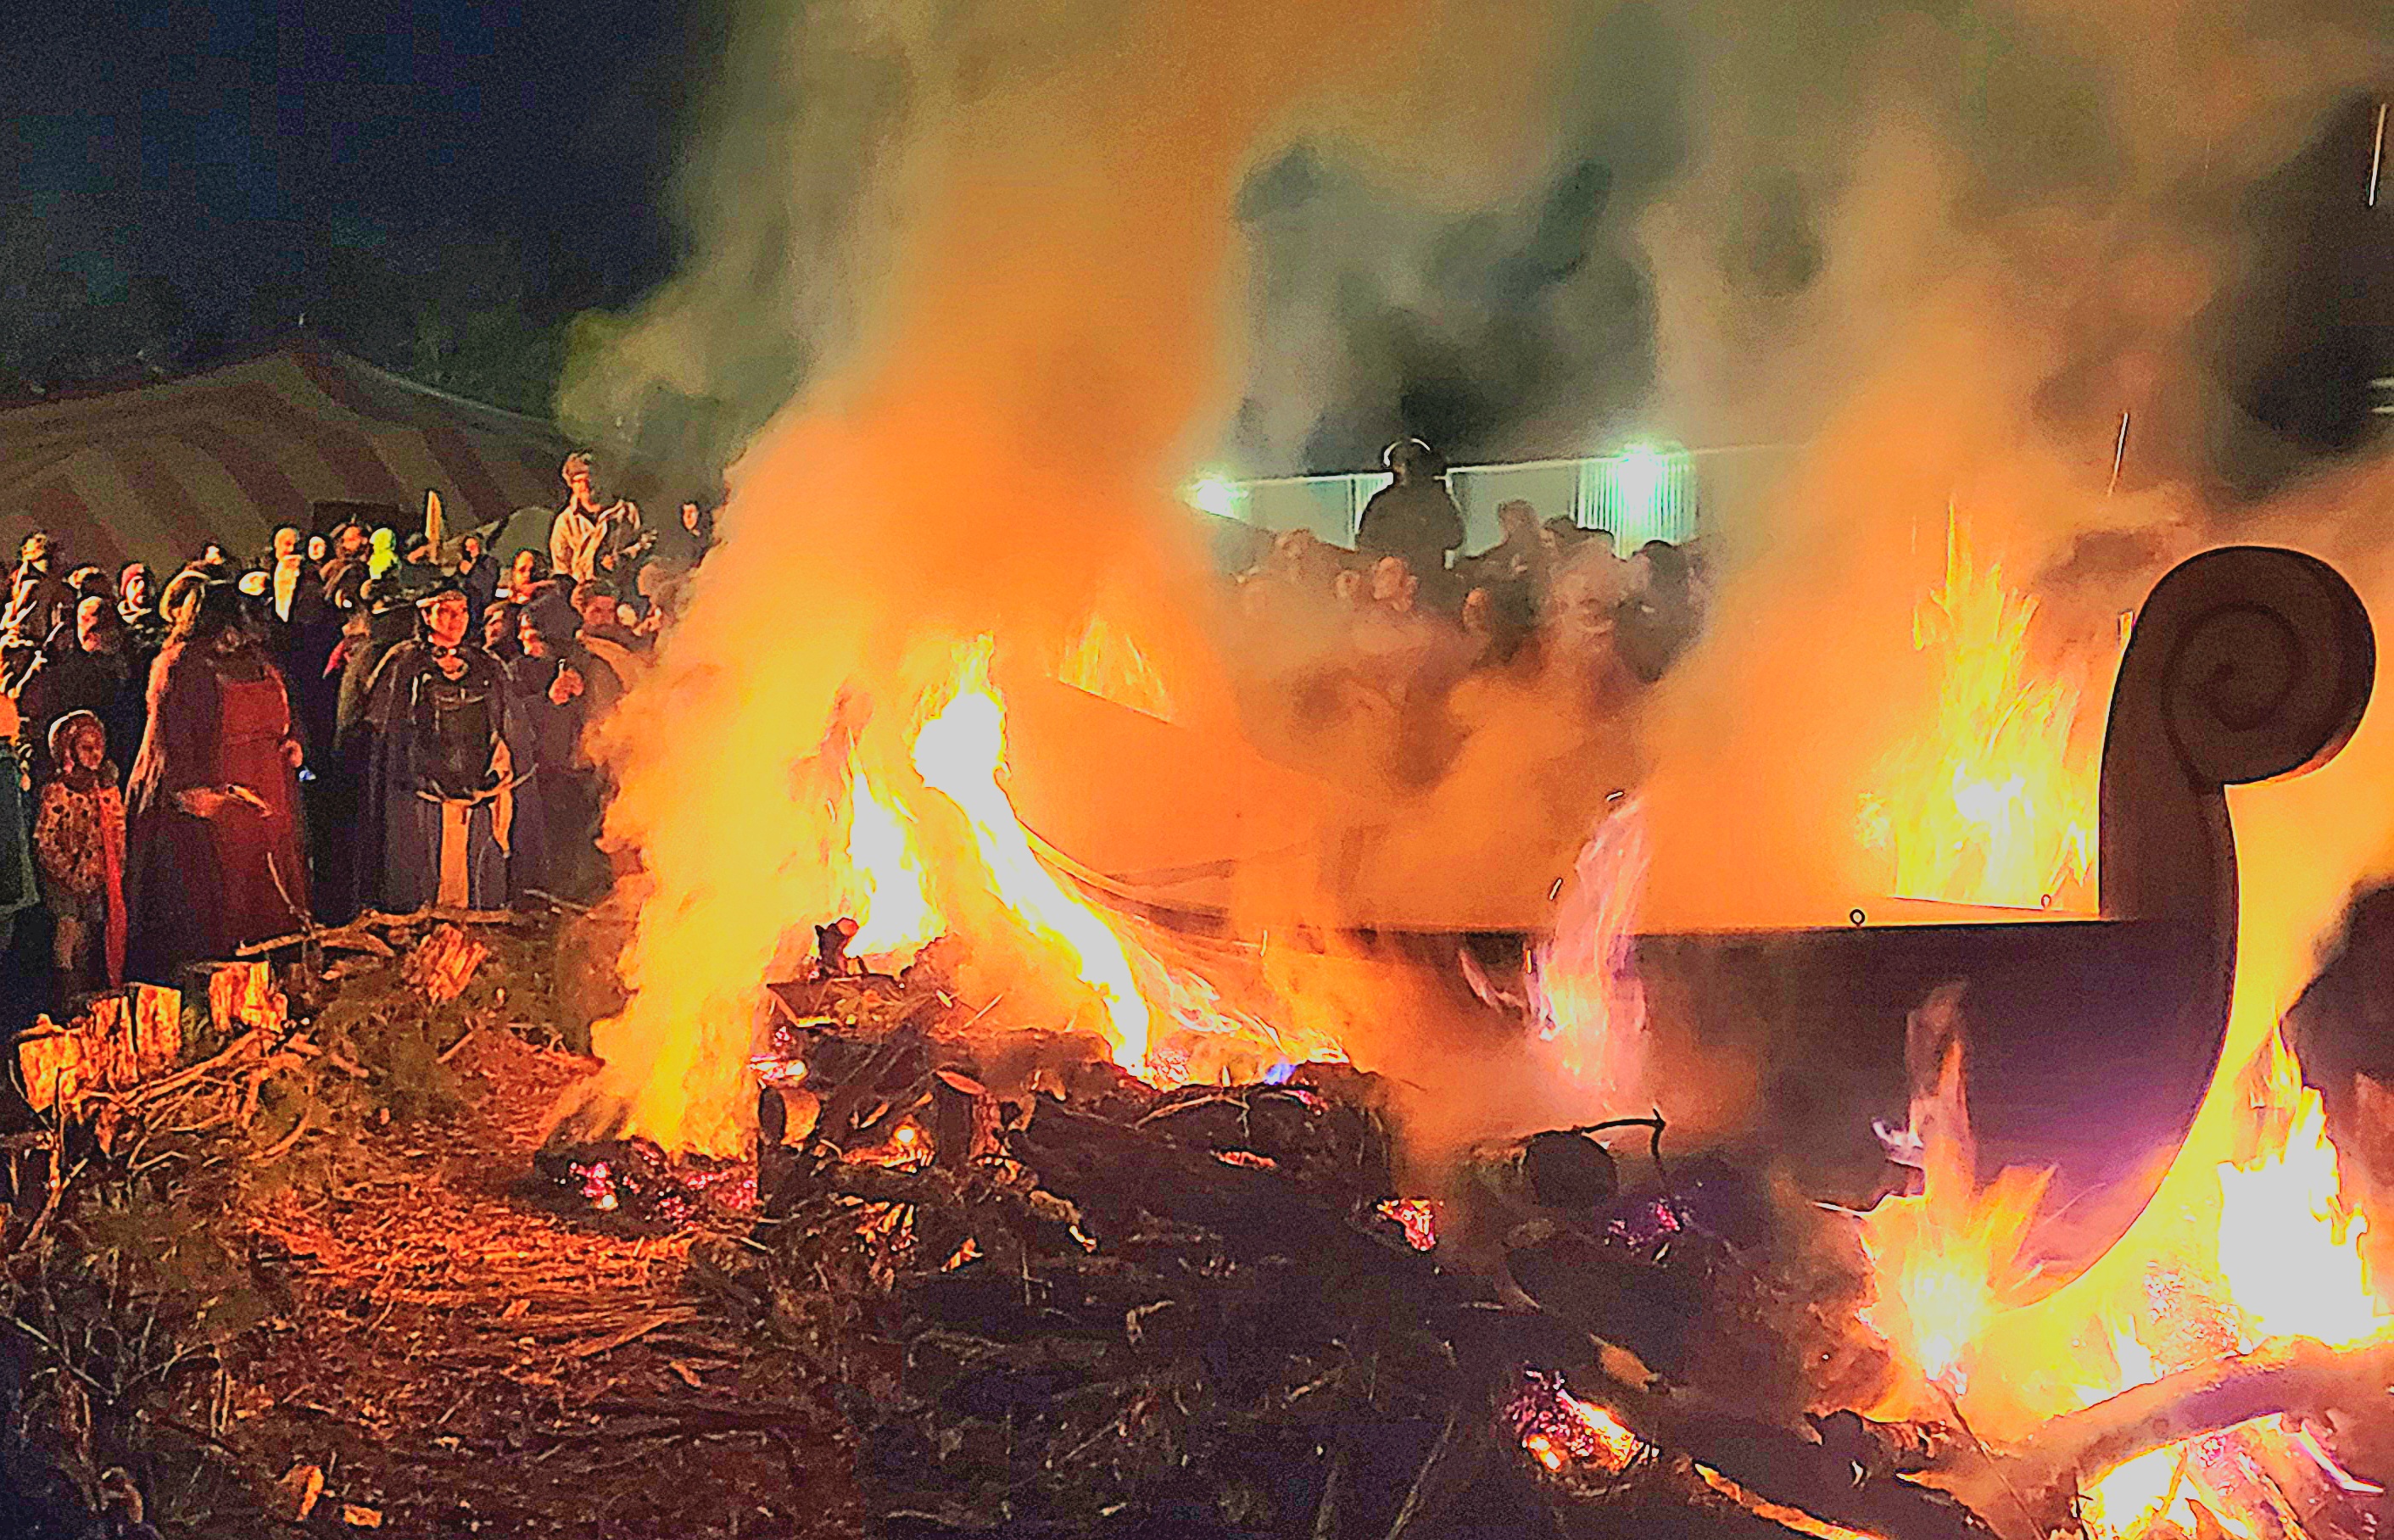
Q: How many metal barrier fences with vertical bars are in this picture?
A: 0